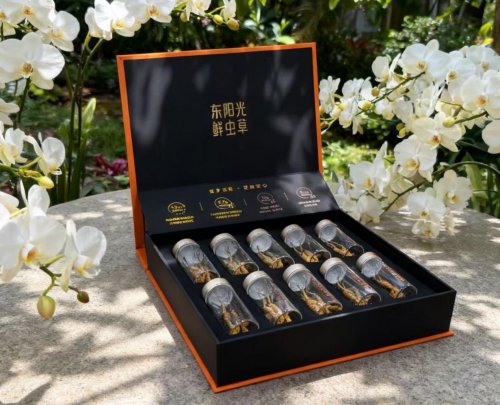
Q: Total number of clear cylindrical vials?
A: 10